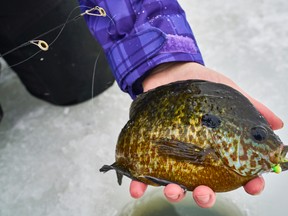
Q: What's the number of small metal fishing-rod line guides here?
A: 2